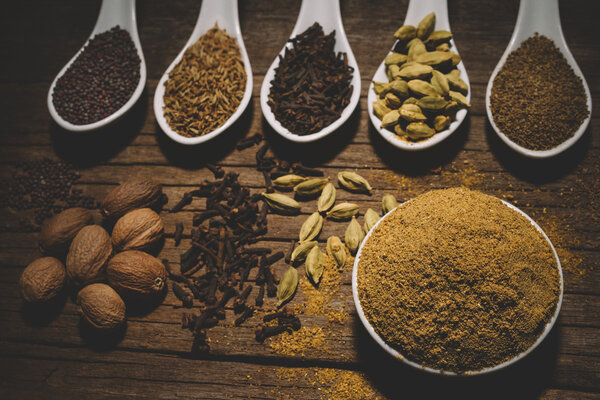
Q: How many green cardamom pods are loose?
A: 14